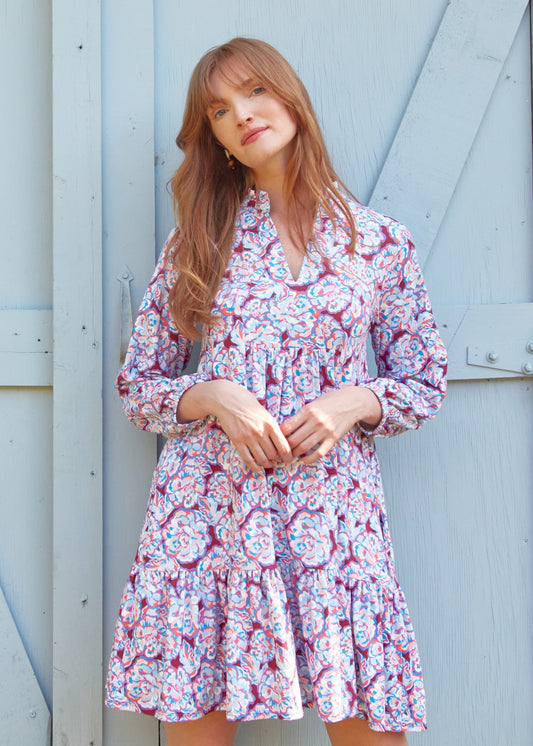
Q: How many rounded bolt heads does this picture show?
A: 3